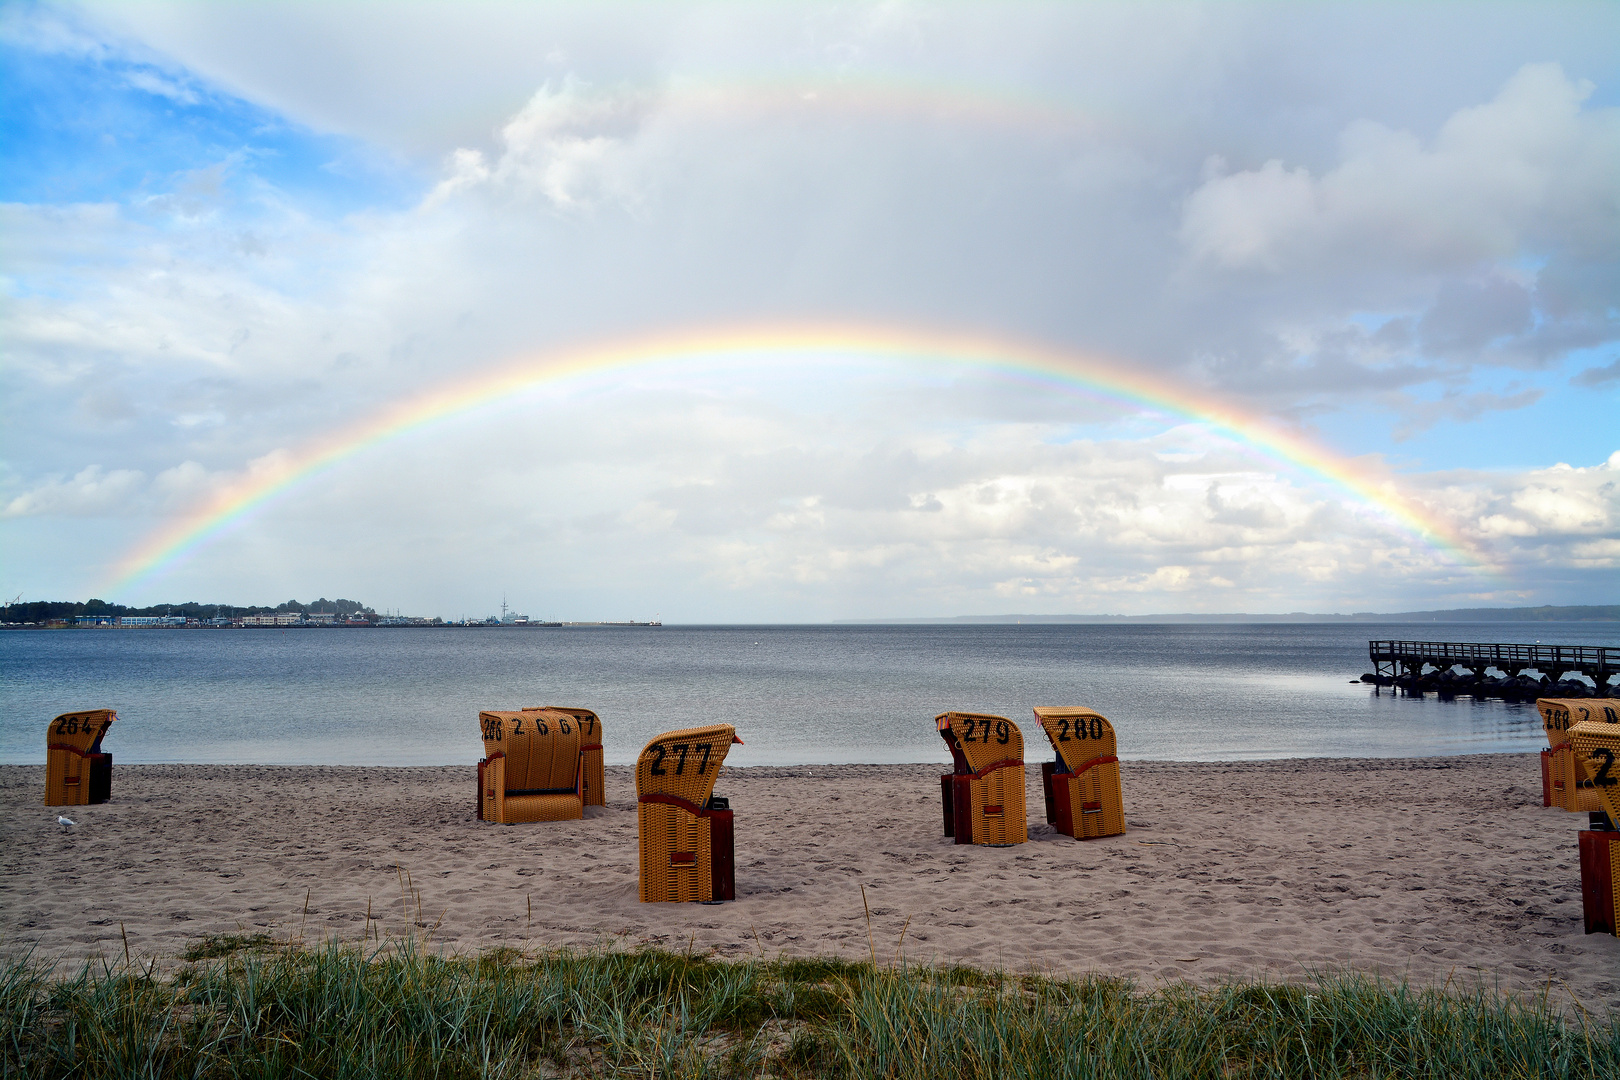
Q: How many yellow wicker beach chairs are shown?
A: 8